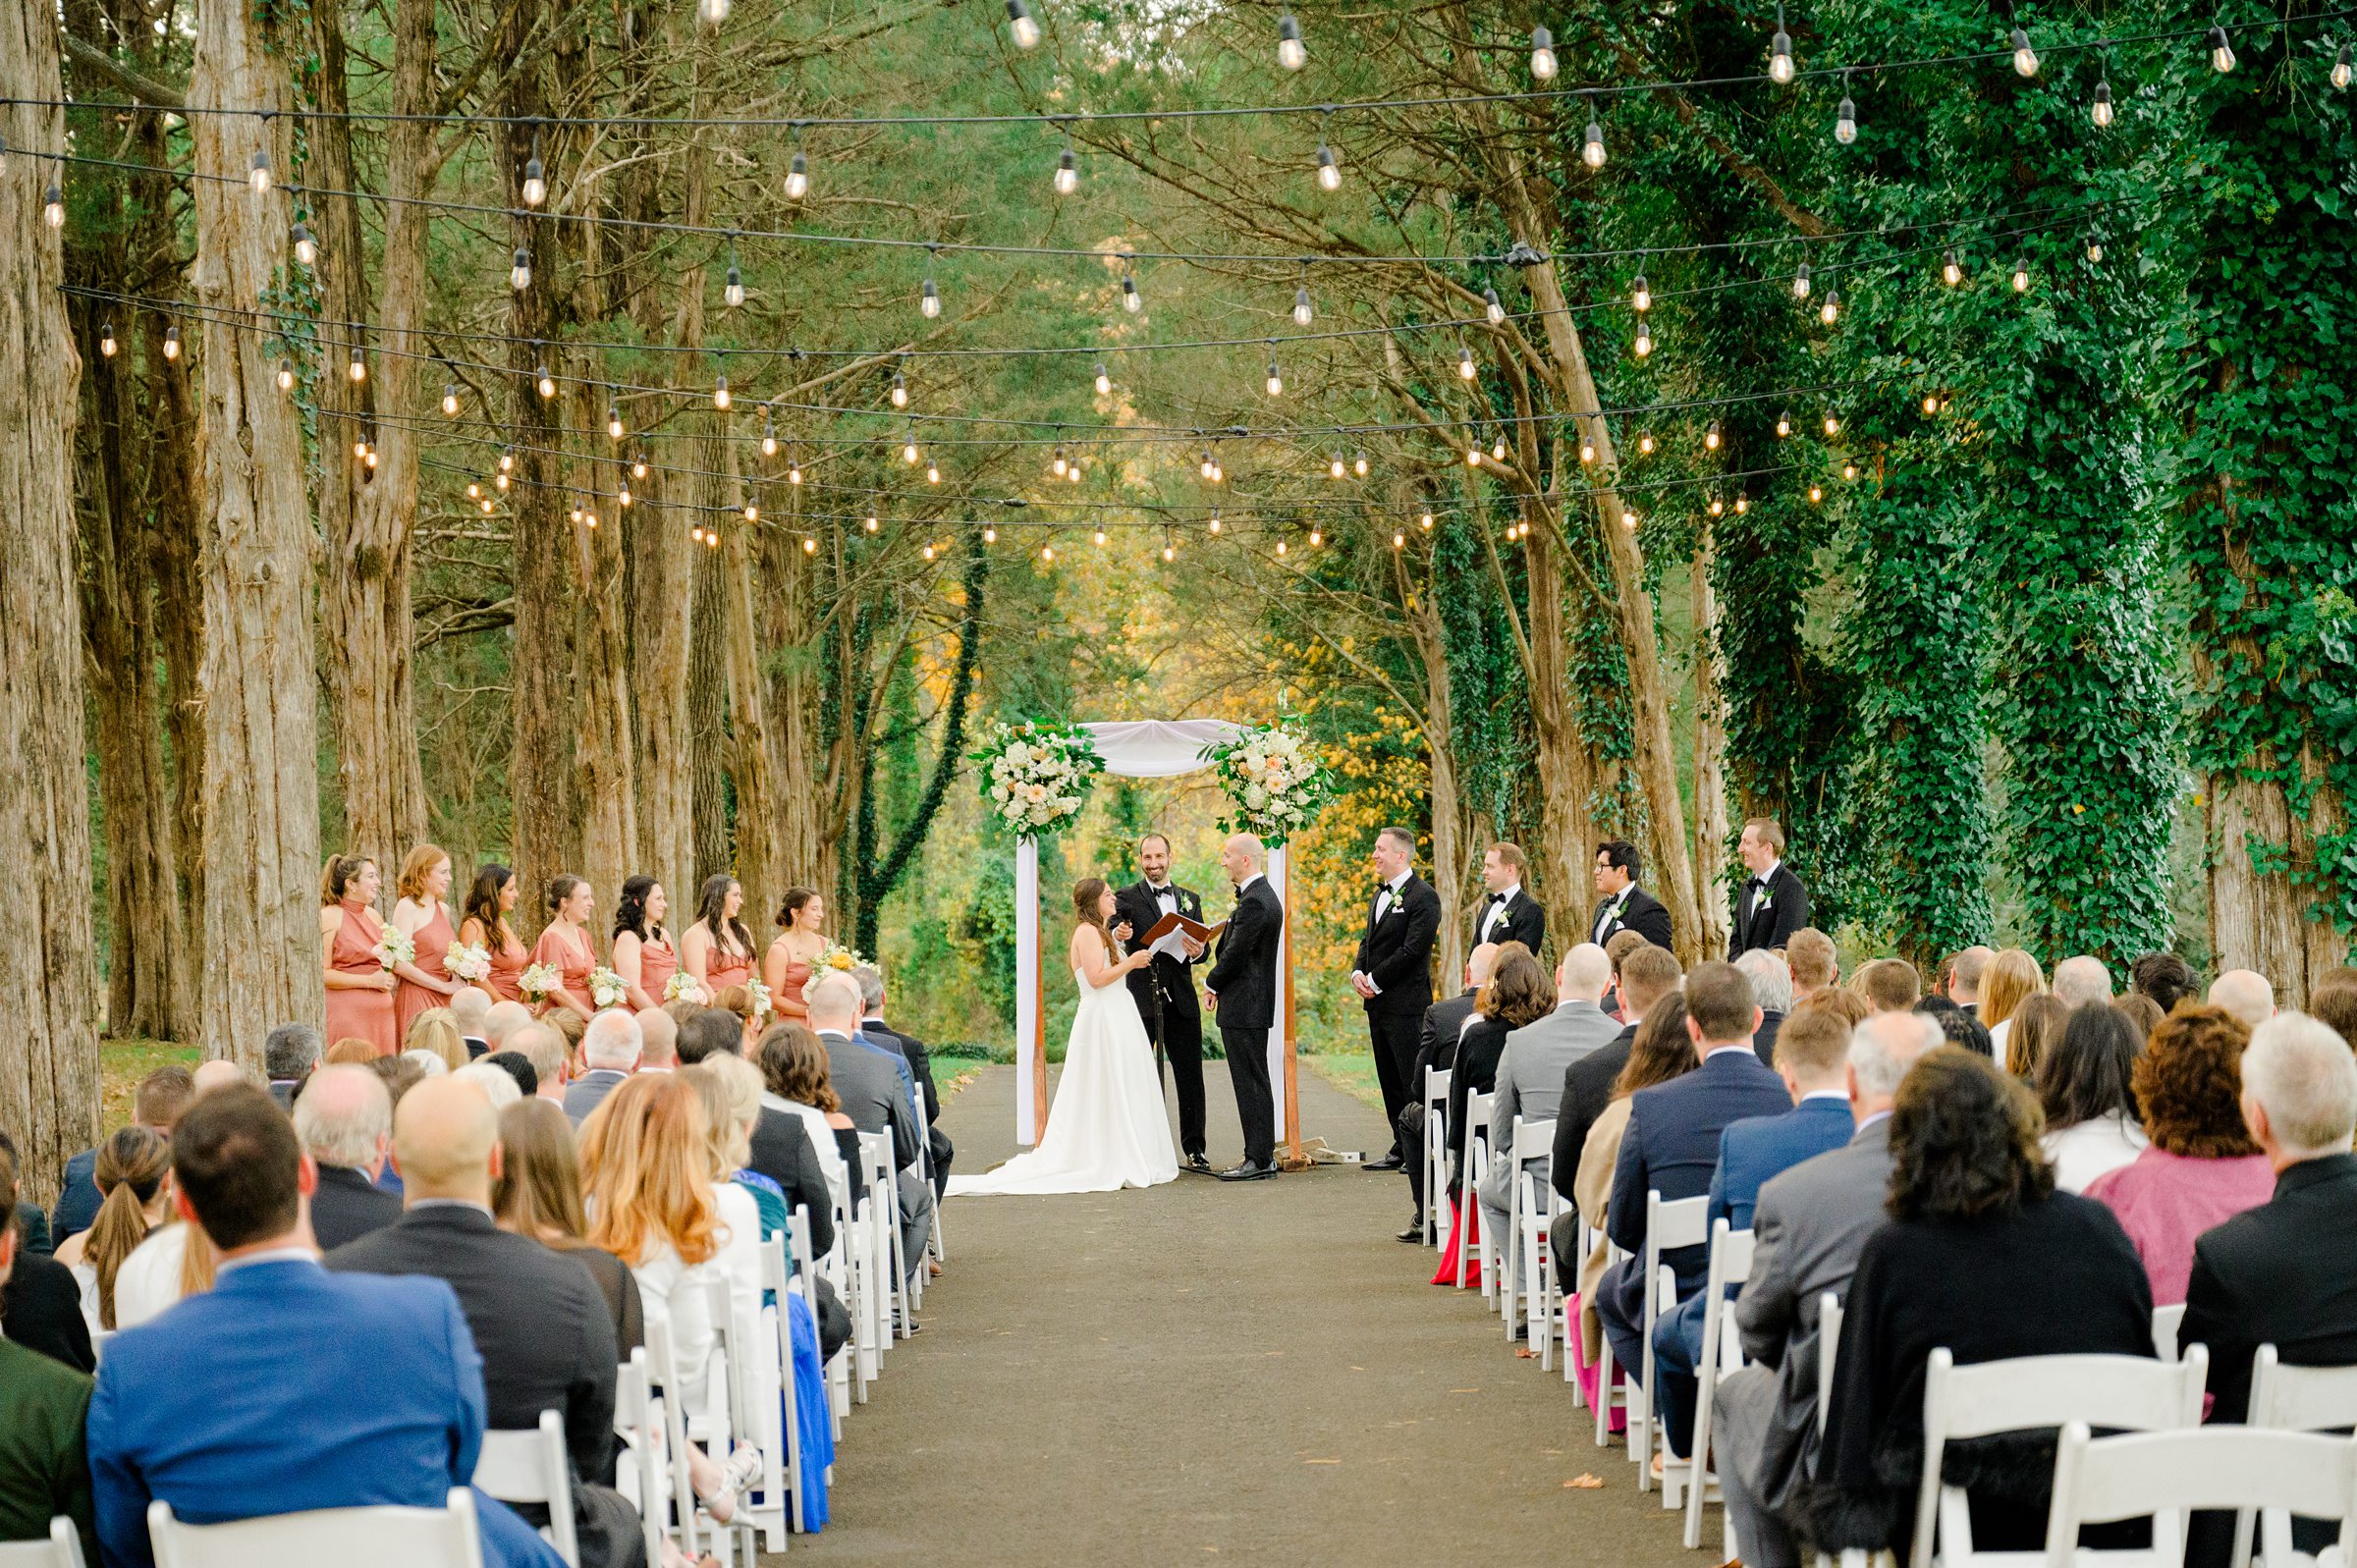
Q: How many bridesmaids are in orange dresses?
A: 7